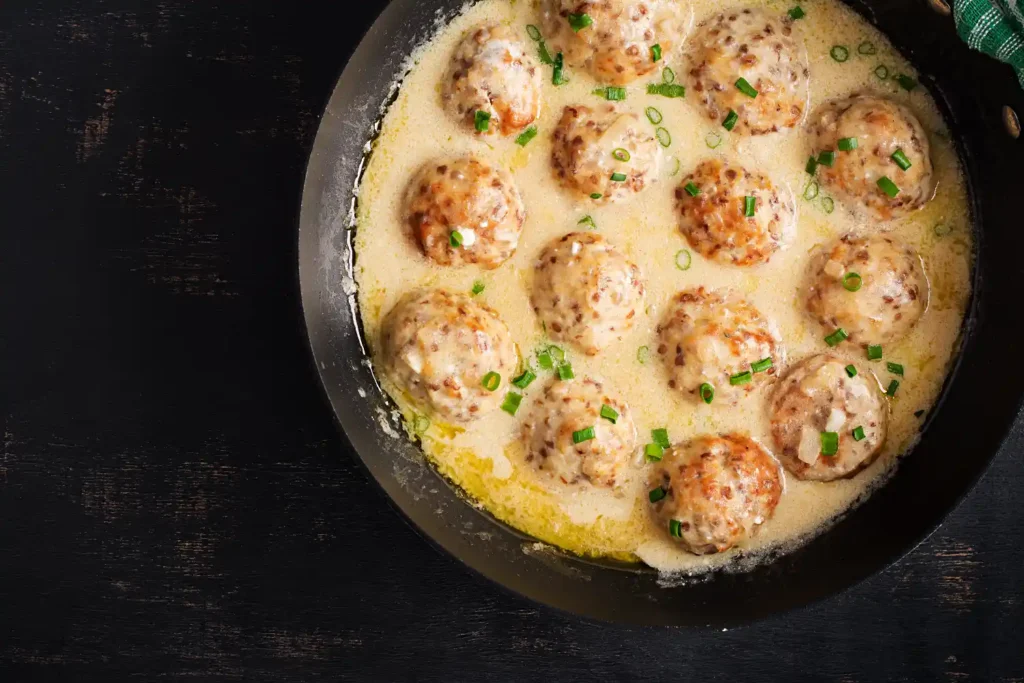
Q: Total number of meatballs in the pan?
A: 14